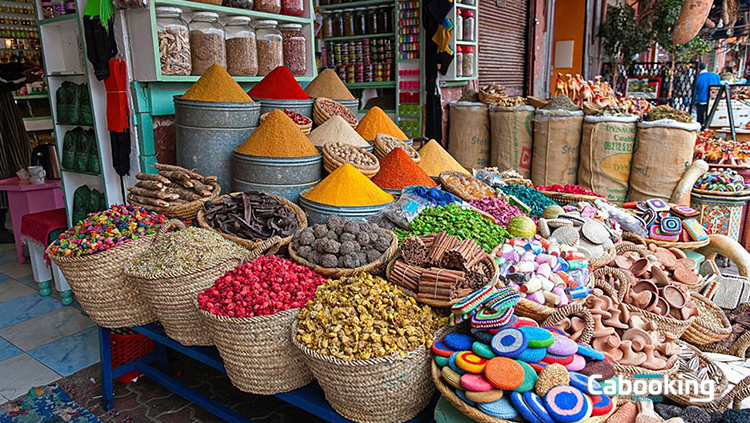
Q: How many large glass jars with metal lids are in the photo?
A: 5